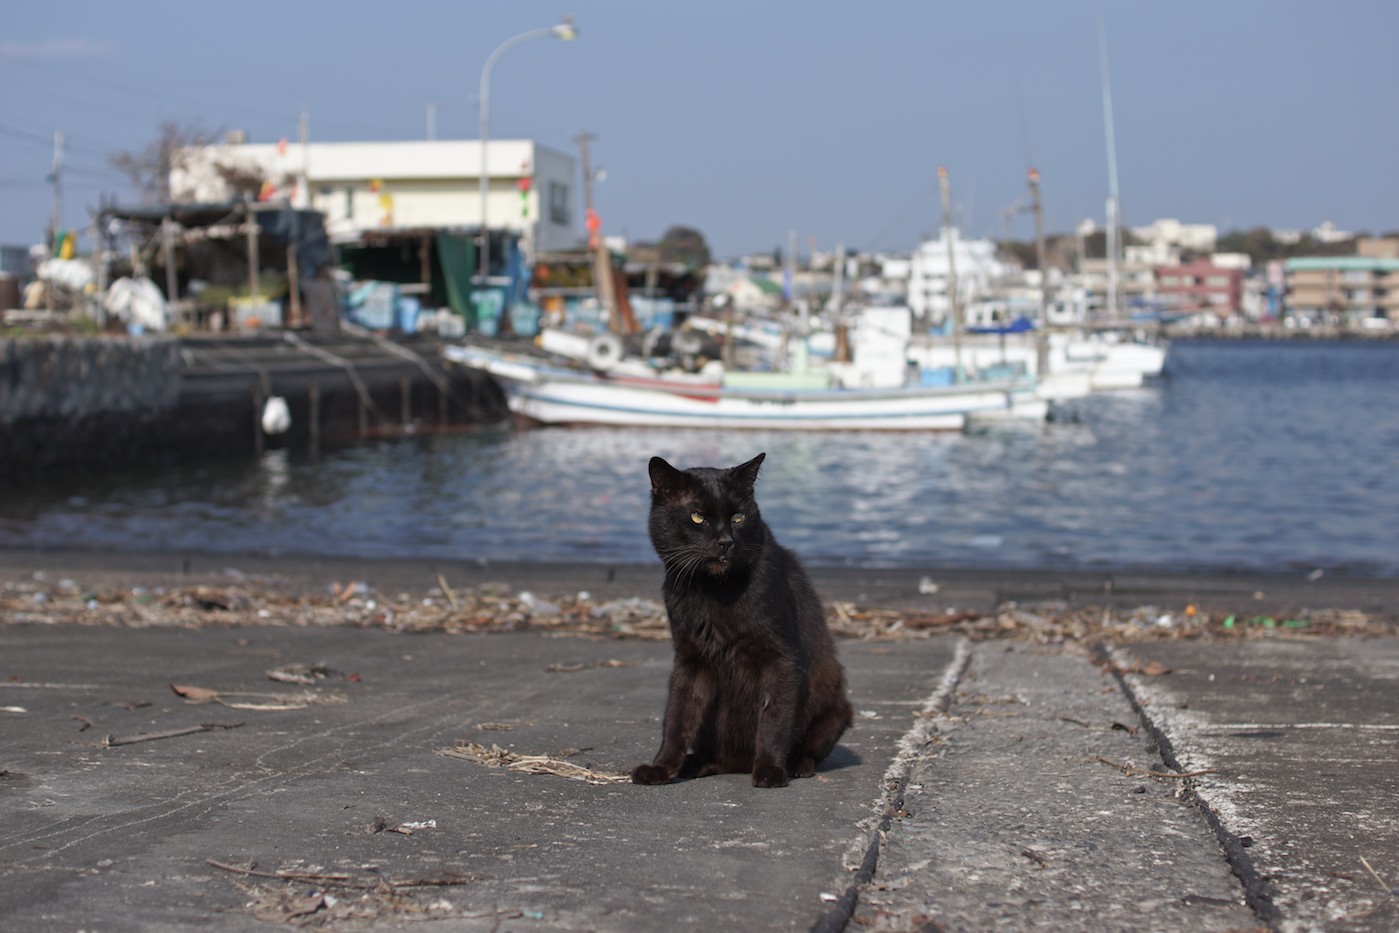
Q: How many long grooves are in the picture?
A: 2